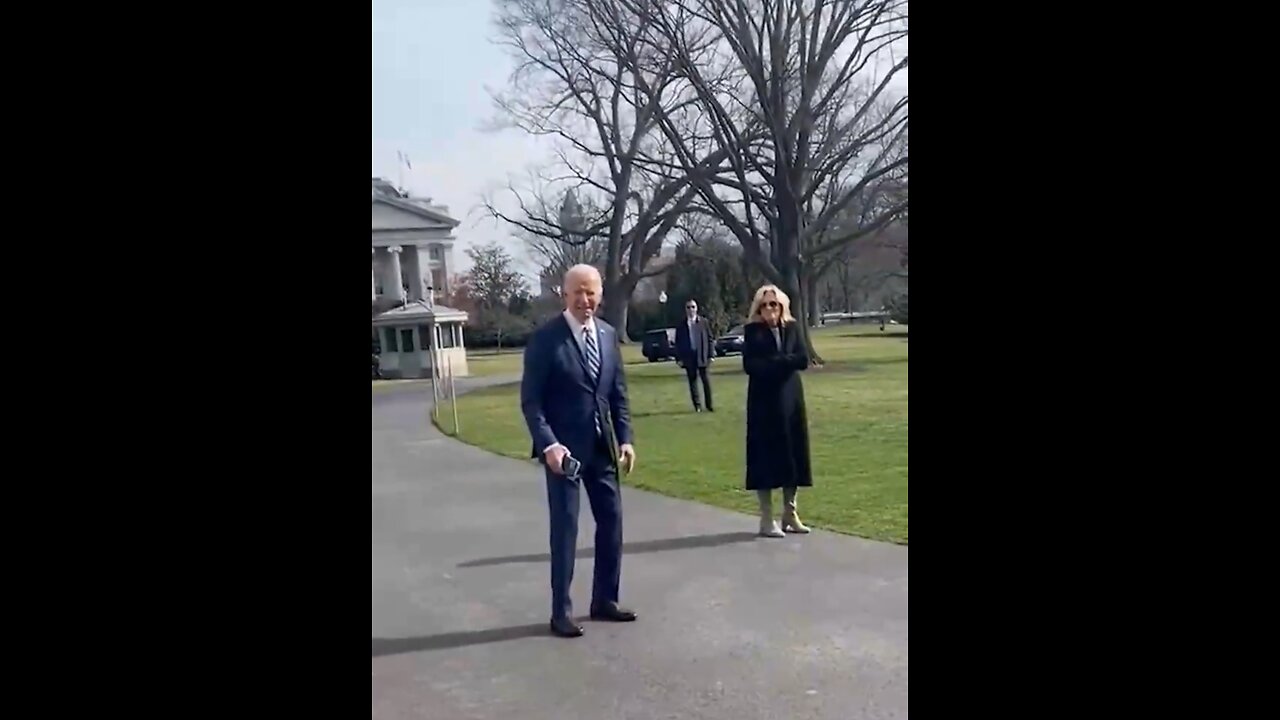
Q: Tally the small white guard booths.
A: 1